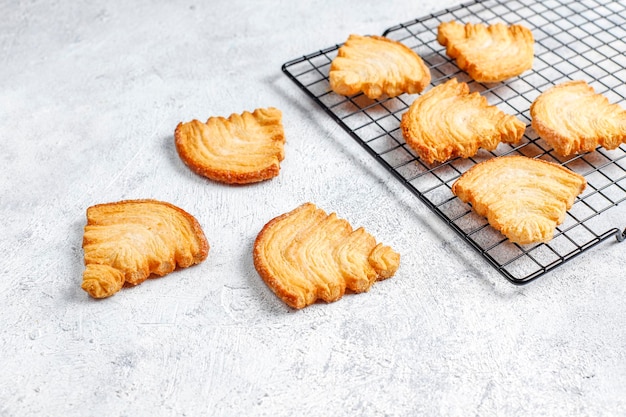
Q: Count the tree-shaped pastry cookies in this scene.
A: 8